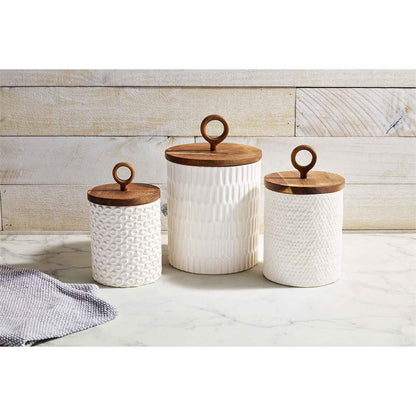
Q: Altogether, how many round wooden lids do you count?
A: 3